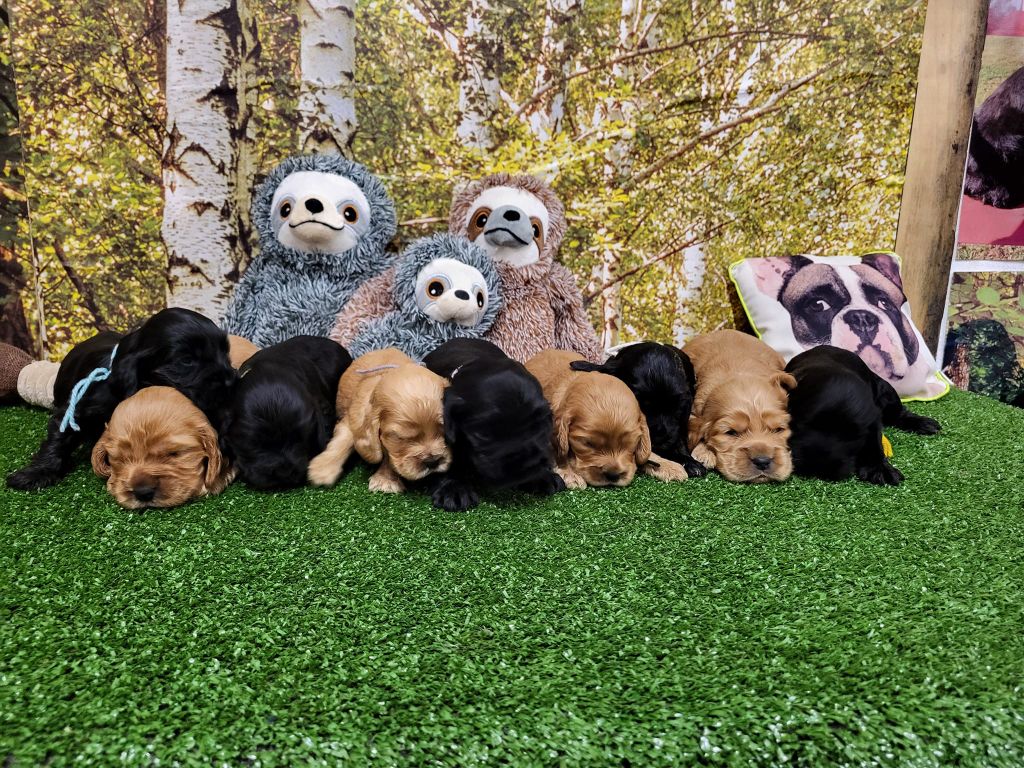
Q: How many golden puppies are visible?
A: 4